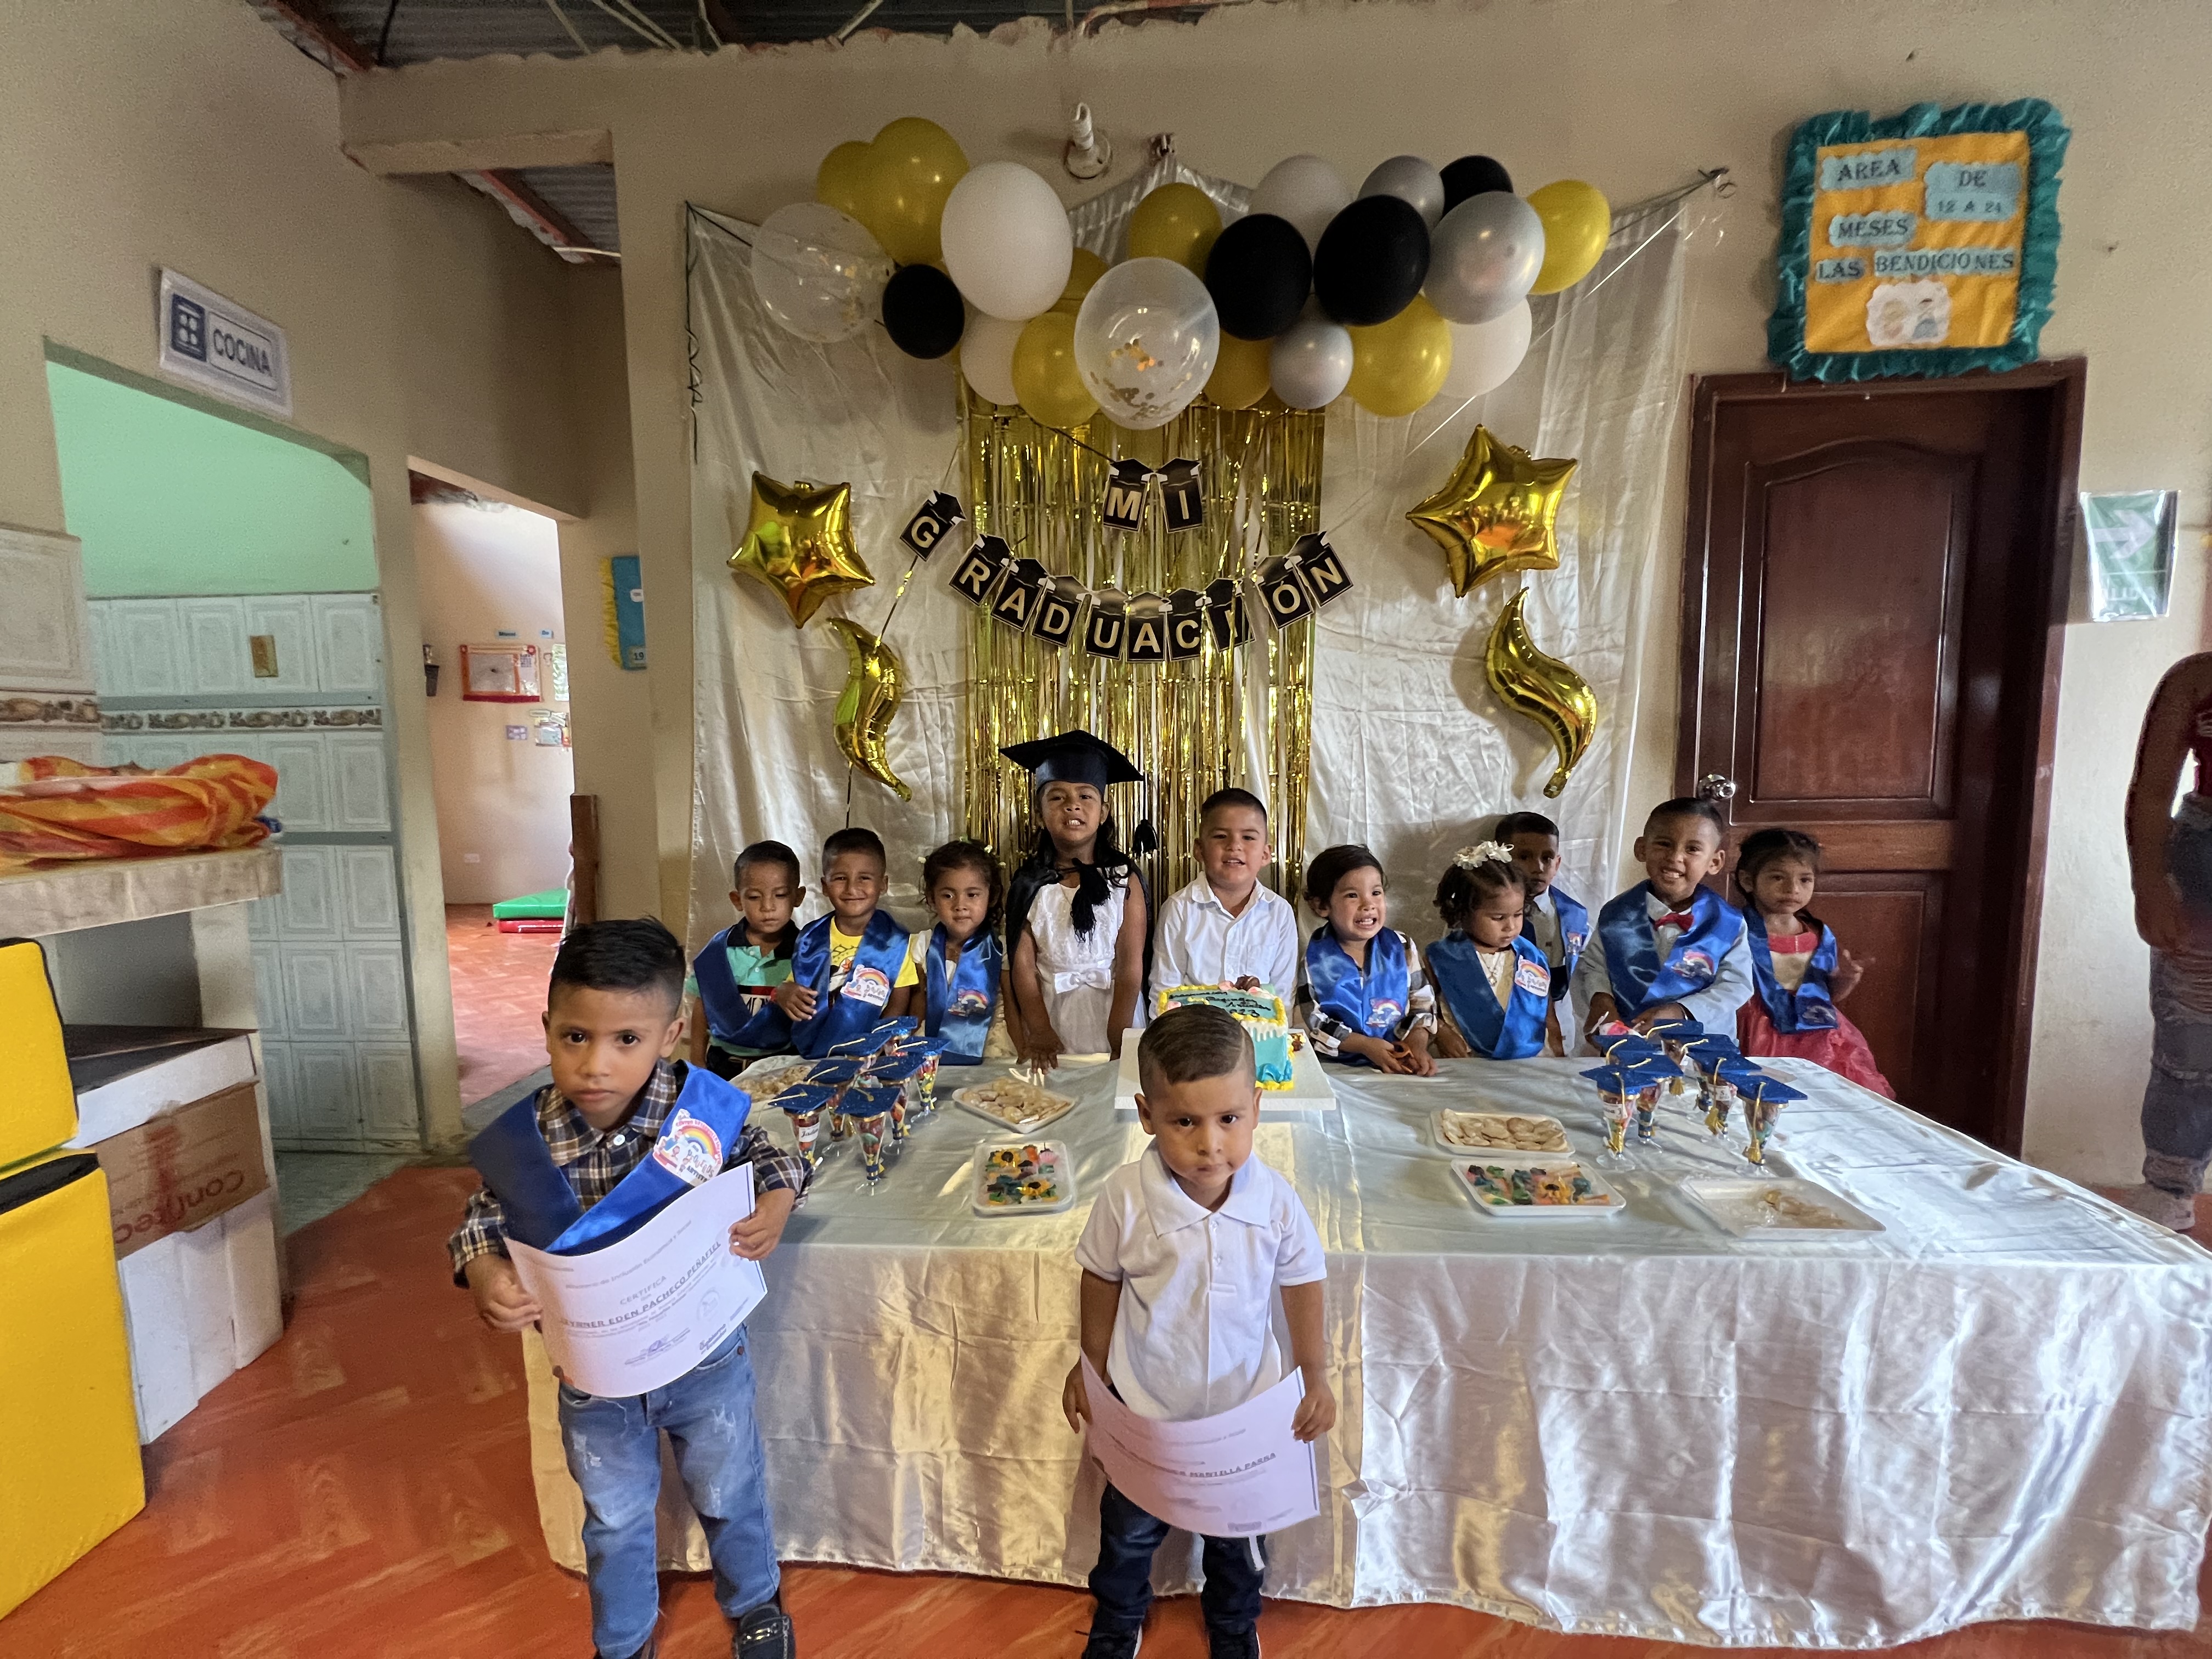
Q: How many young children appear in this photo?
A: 12